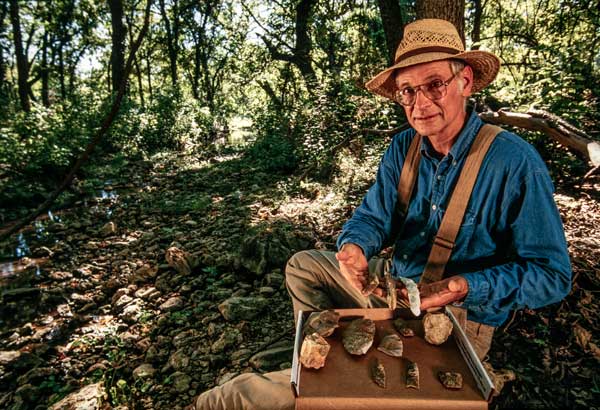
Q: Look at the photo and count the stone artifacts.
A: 12